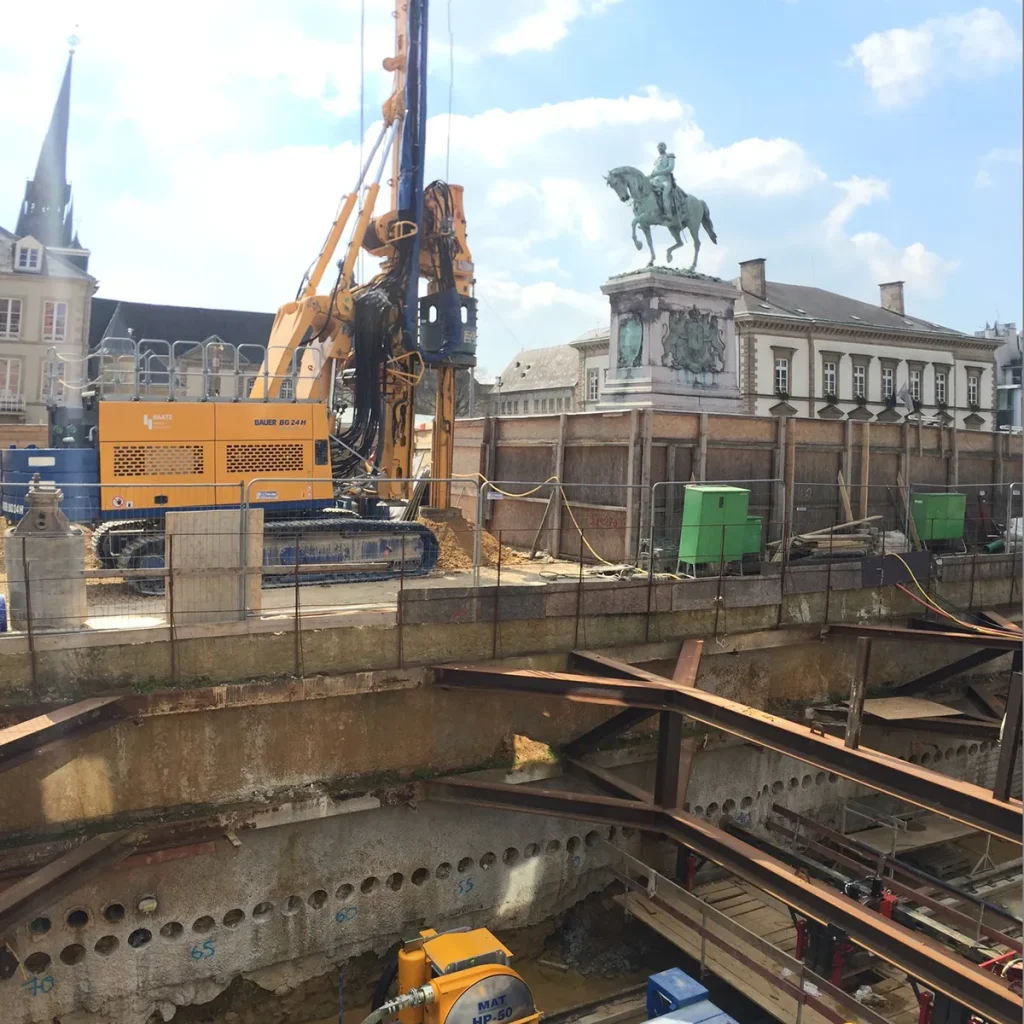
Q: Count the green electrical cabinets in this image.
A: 3